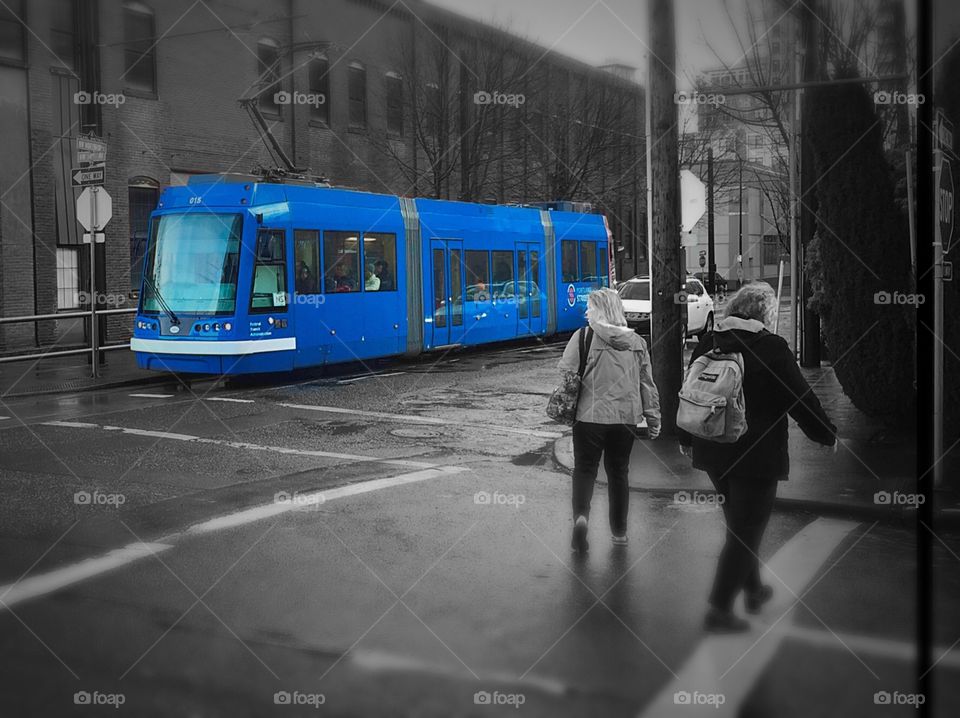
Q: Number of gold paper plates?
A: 0